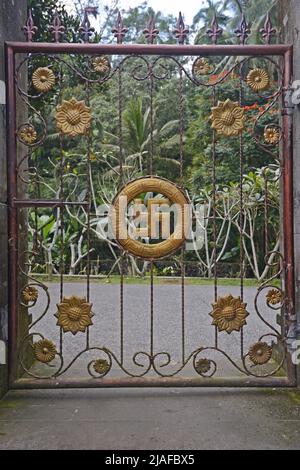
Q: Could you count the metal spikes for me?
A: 9